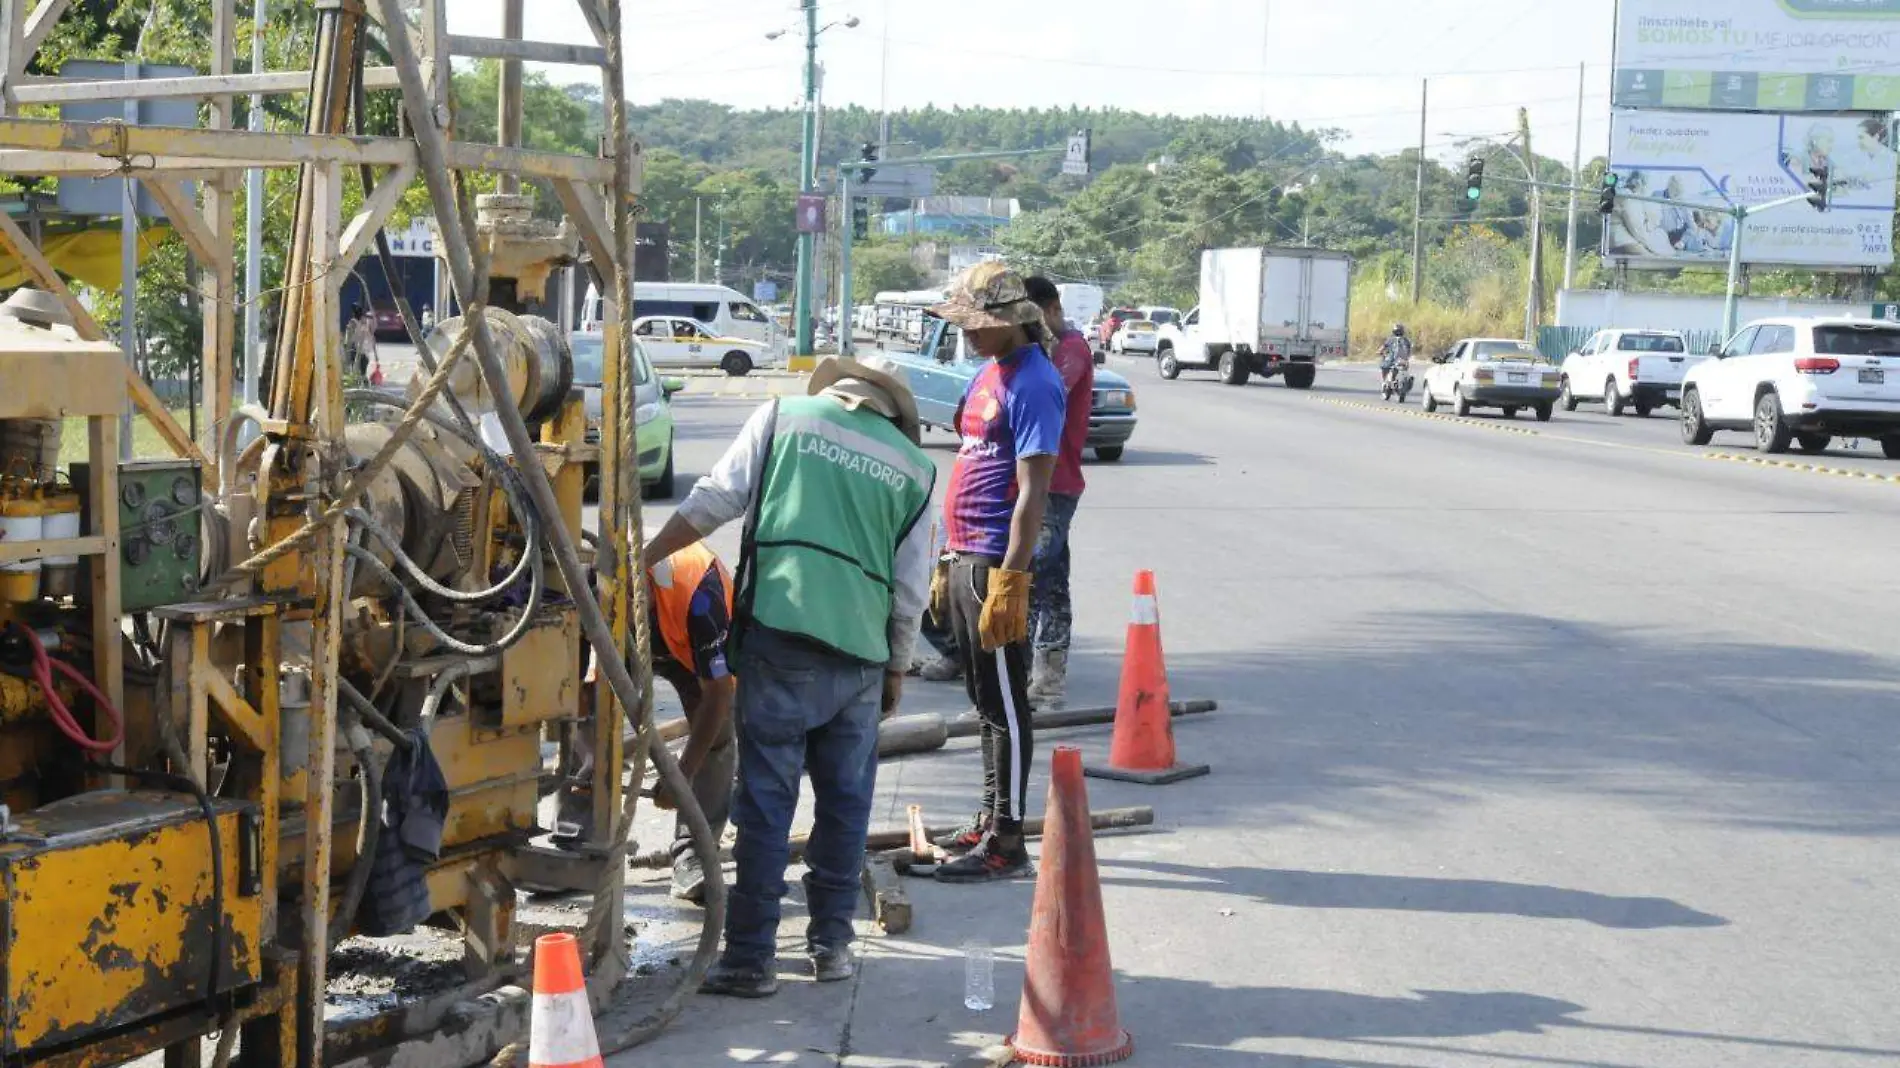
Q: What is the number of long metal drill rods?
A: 2